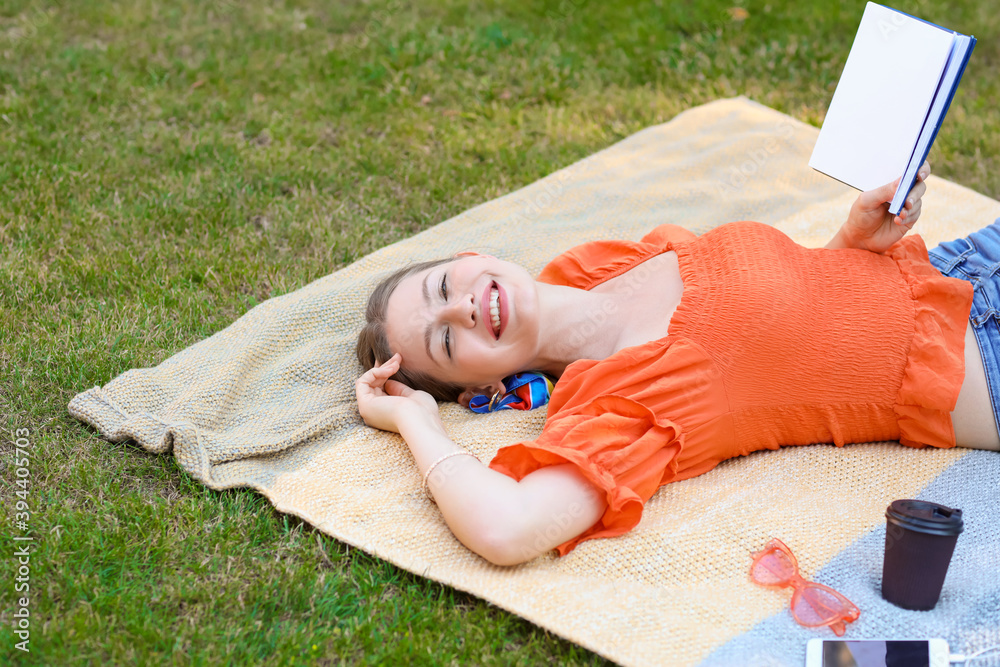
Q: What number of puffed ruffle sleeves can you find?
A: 2